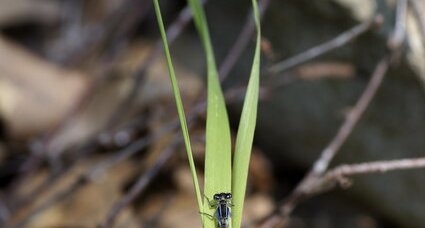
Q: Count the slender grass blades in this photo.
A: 3